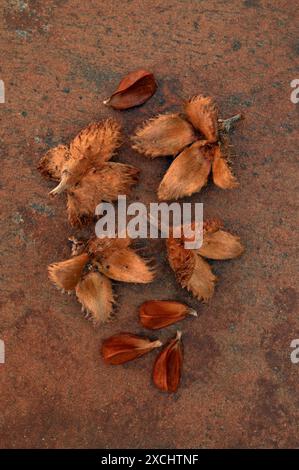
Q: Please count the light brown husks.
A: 4